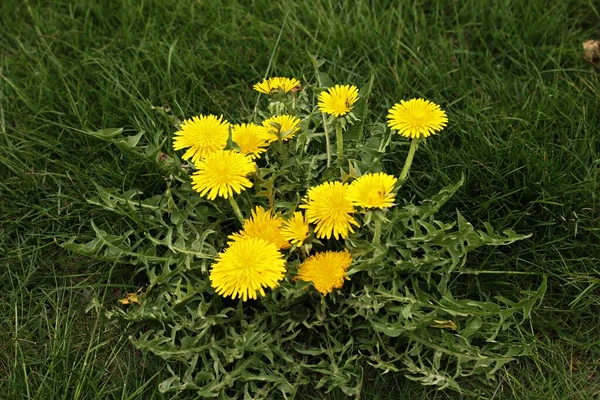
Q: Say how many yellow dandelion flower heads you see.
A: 13